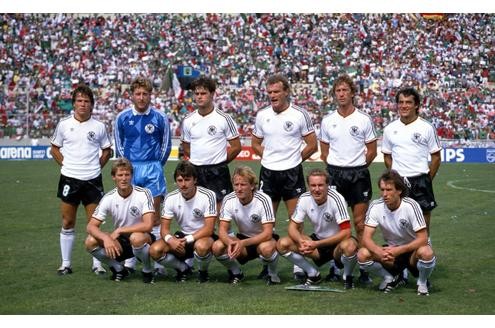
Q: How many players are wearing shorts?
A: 11